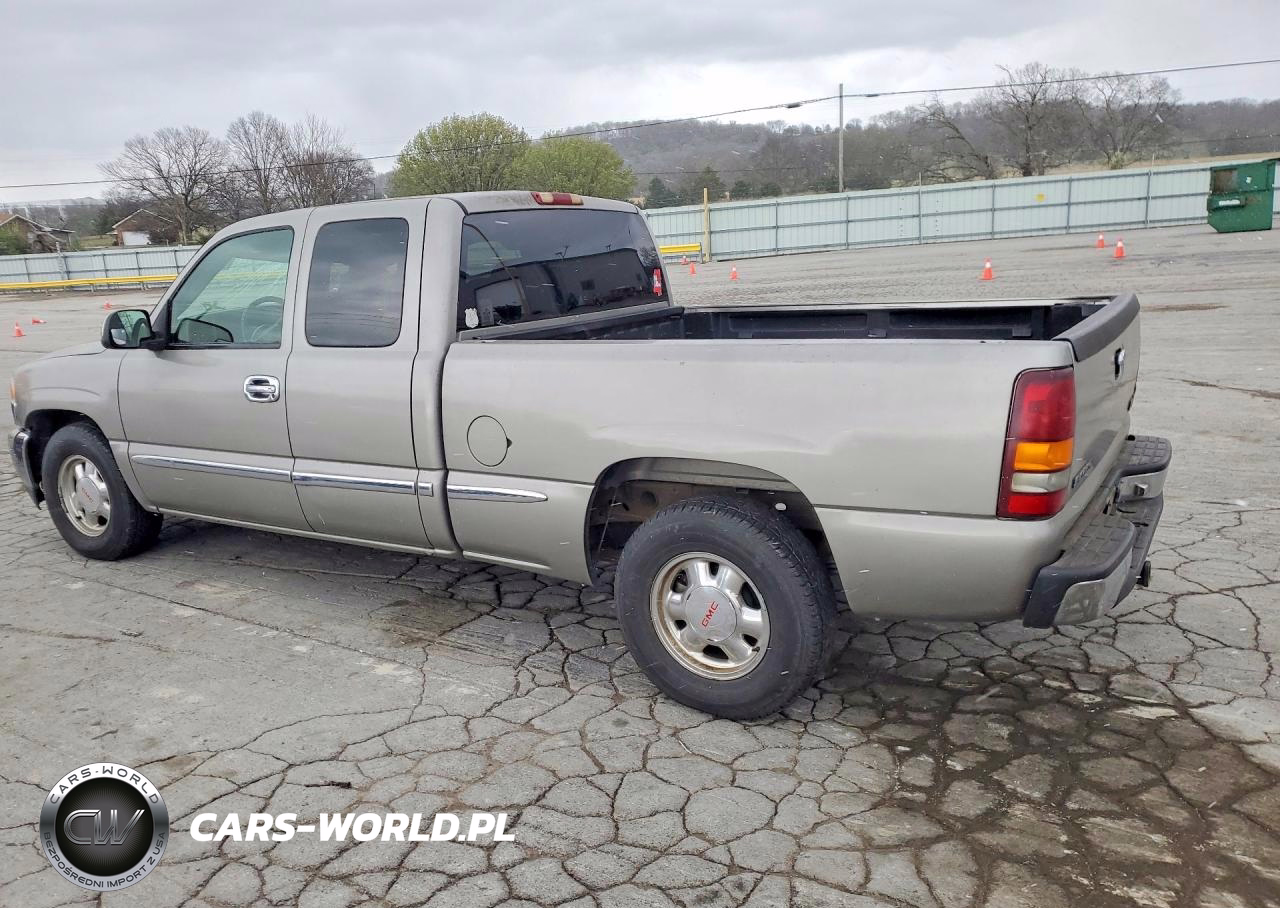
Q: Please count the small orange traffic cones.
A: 9